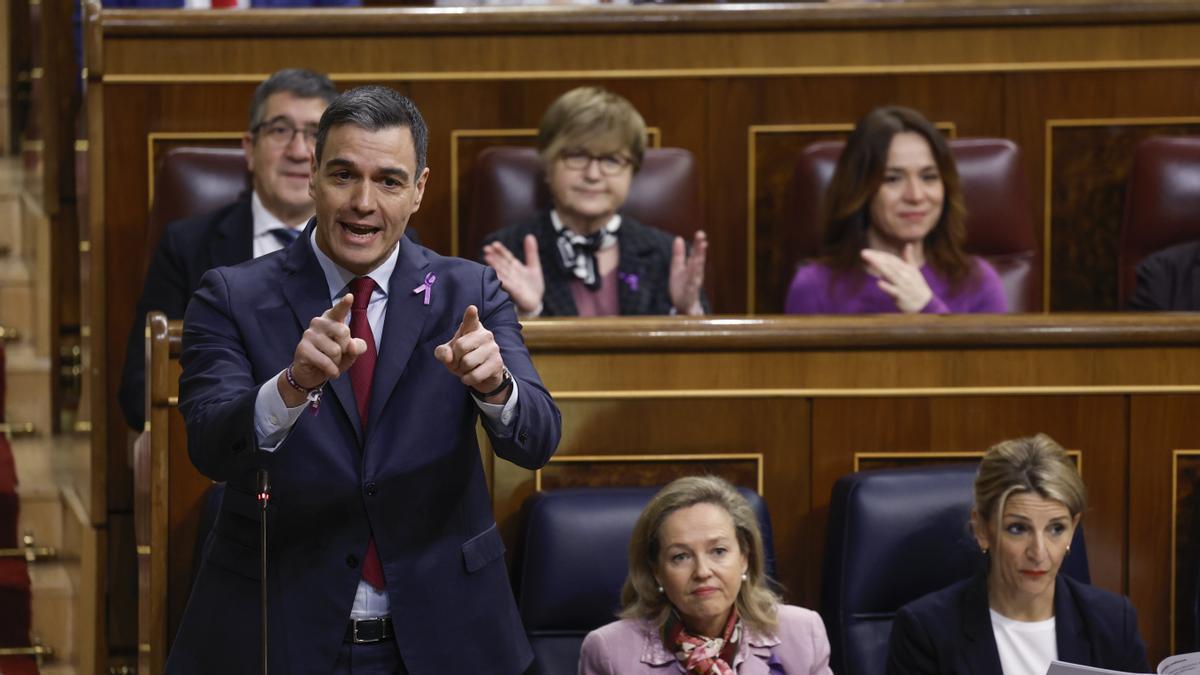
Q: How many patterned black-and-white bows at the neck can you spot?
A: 1